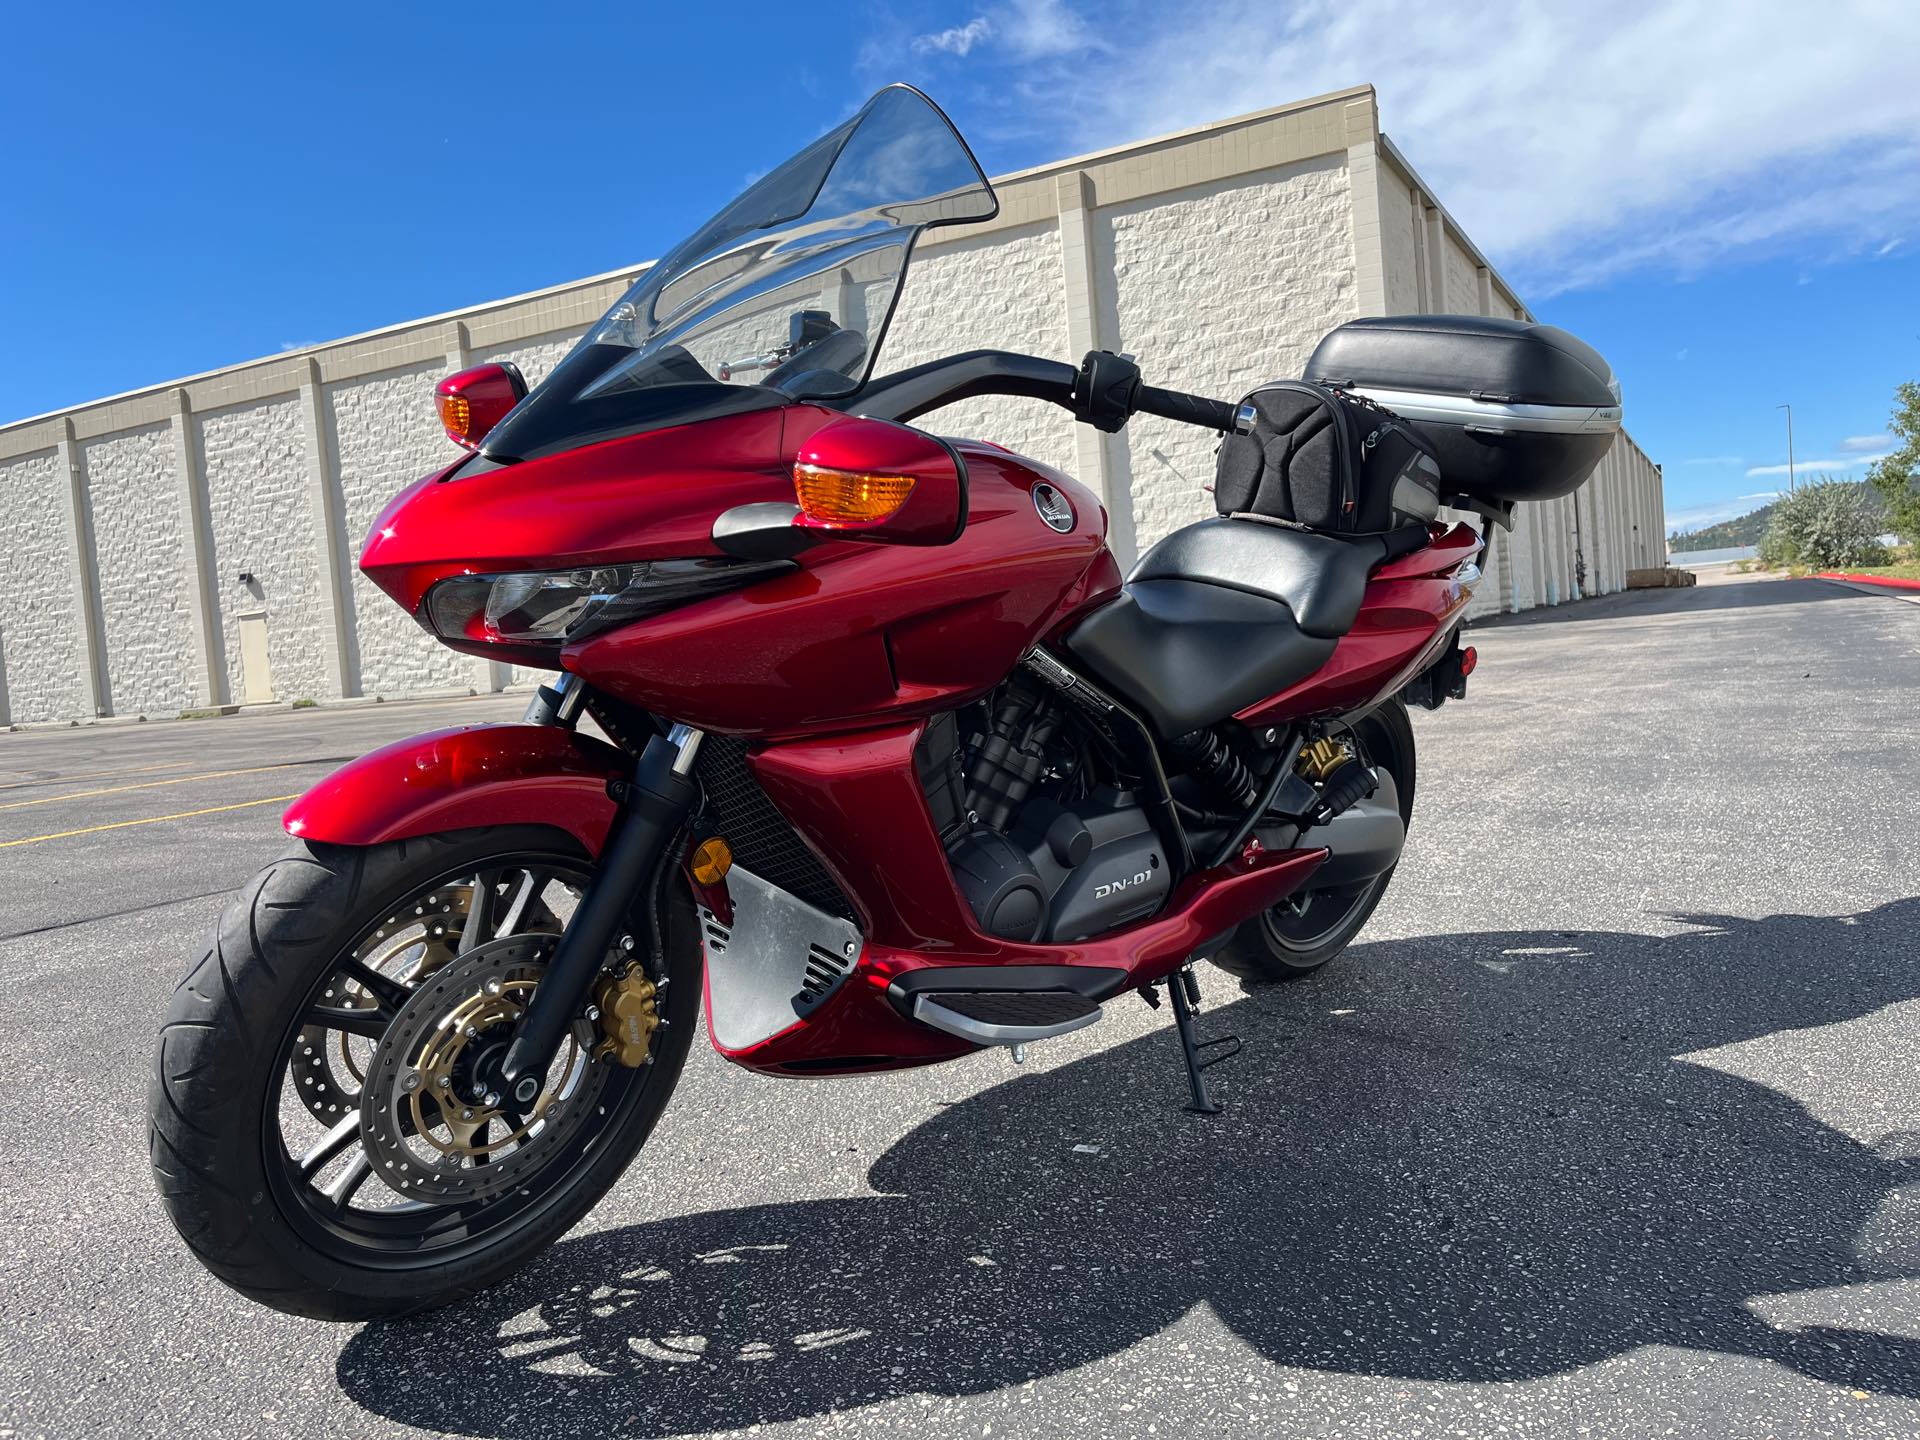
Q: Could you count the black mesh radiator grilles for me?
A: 1